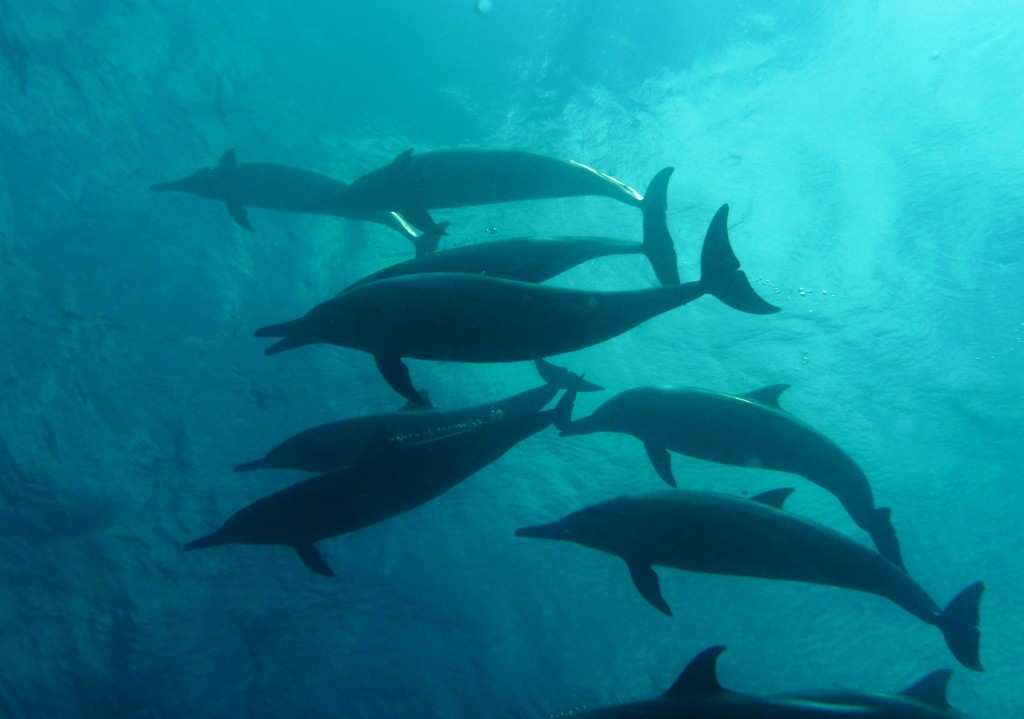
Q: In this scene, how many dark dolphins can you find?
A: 10